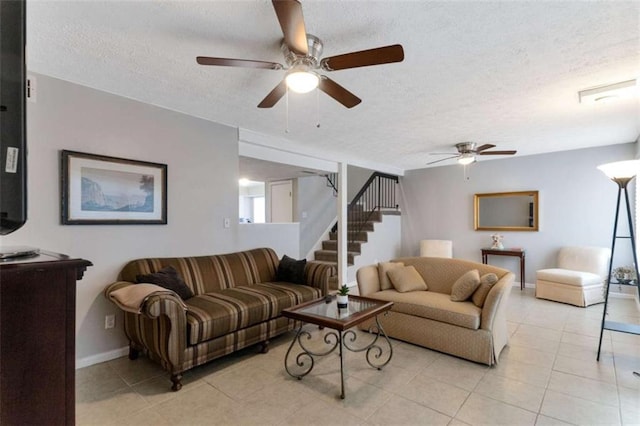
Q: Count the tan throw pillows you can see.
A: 4